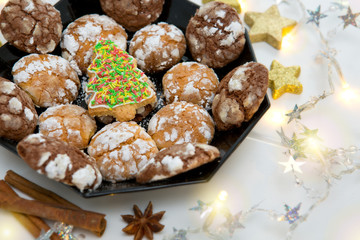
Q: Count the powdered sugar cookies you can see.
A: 14